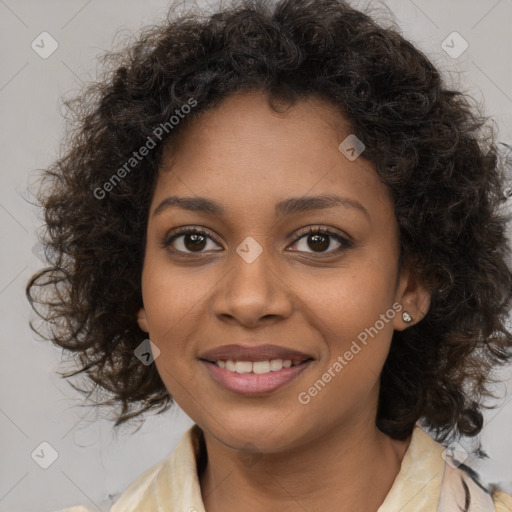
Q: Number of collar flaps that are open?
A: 2